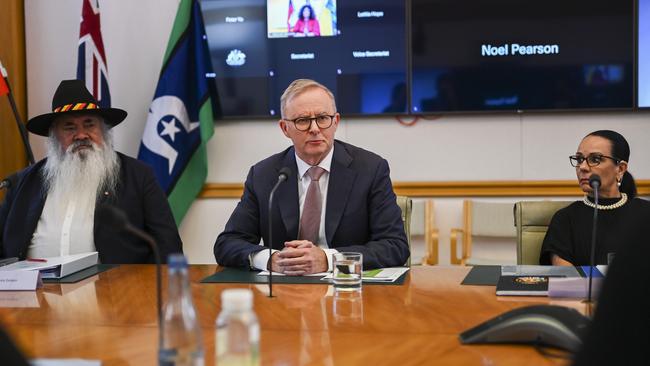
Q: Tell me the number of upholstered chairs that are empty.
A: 2